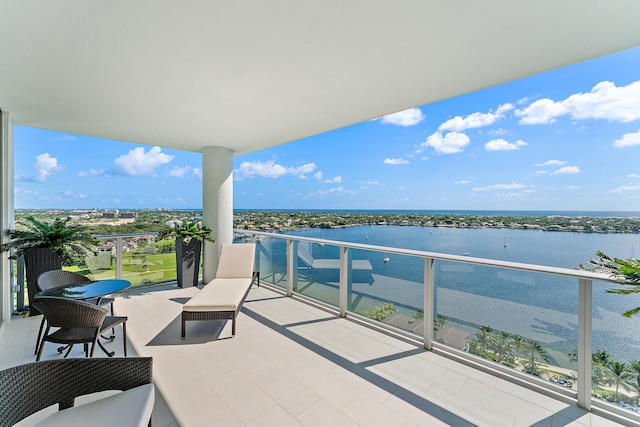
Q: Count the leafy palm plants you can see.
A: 3